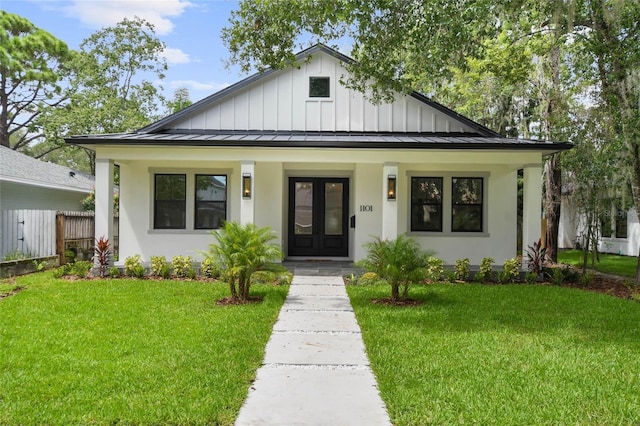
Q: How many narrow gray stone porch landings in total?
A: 1